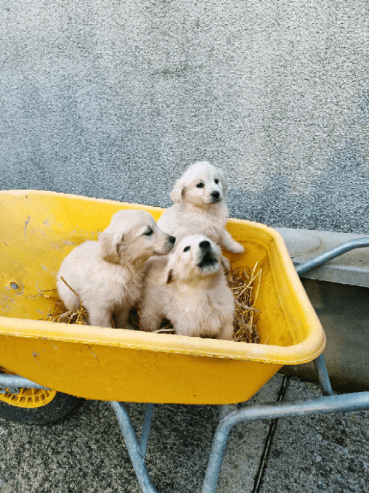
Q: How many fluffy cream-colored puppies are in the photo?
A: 3